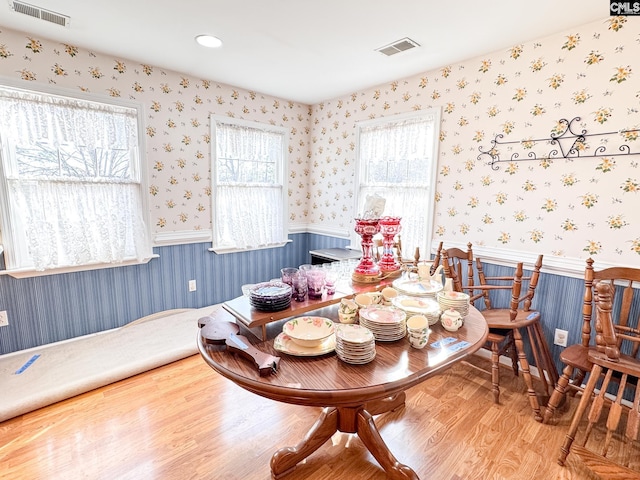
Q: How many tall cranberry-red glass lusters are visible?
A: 2